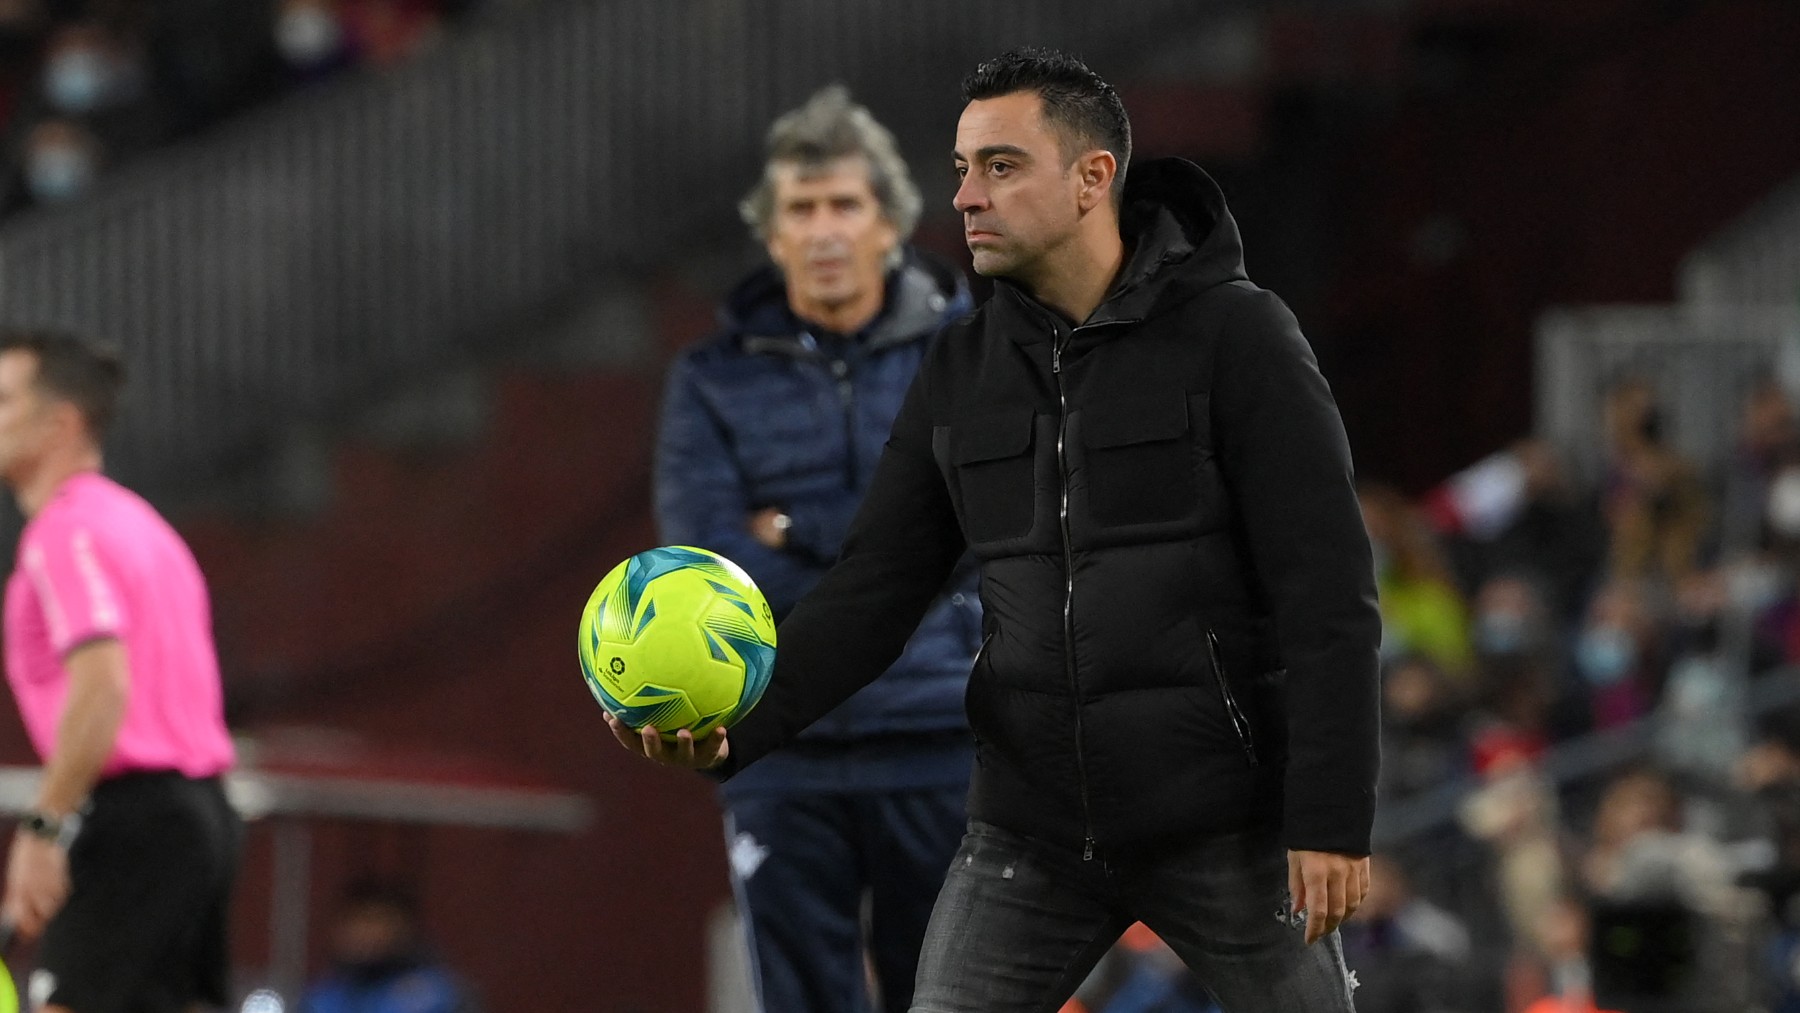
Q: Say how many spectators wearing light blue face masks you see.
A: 4